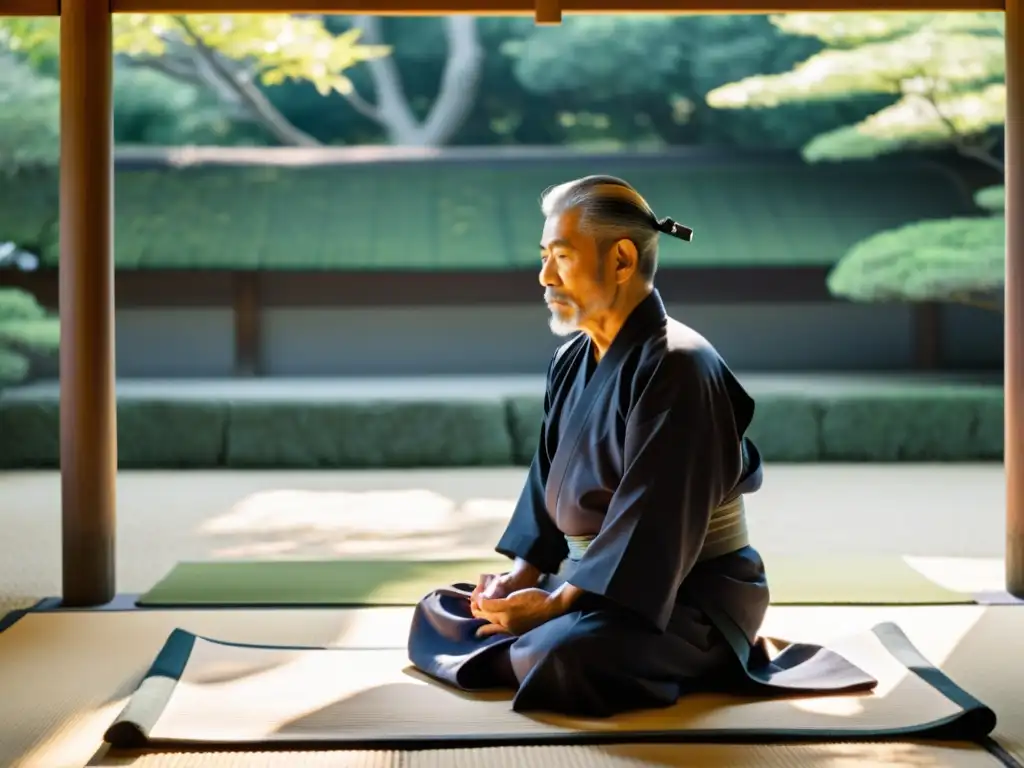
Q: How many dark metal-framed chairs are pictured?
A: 0